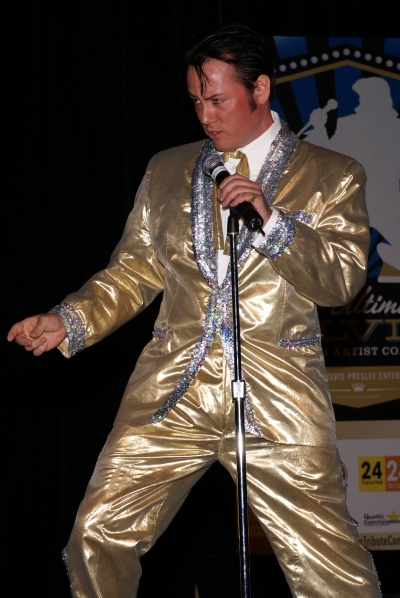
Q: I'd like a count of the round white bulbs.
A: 12